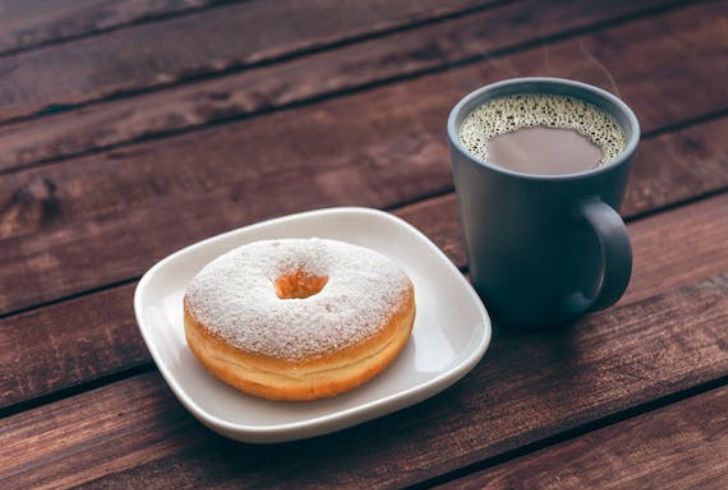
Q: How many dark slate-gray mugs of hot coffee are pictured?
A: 1